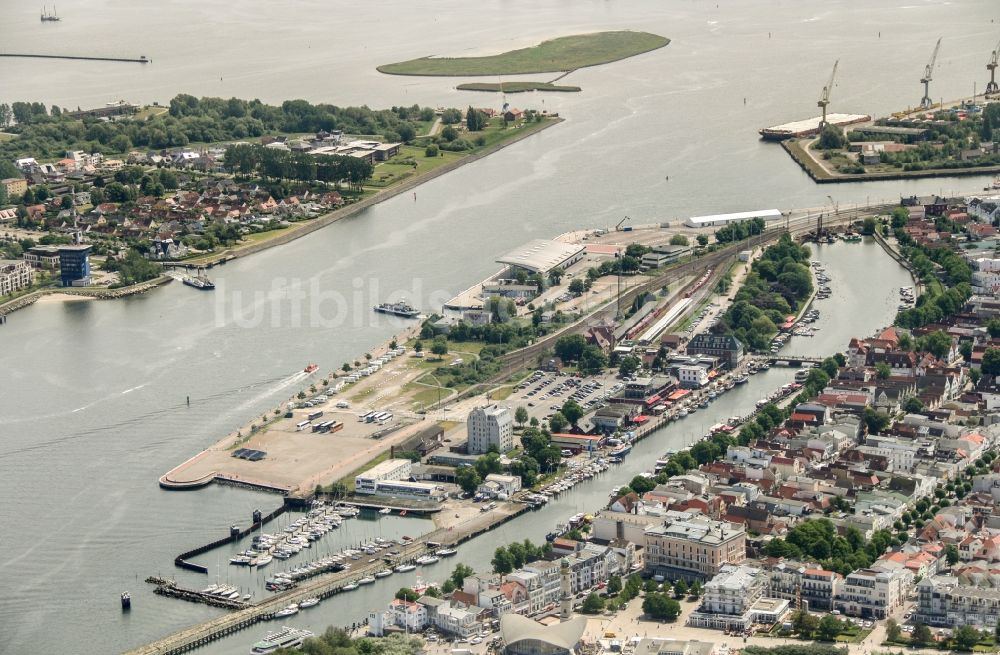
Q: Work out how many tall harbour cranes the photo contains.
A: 3